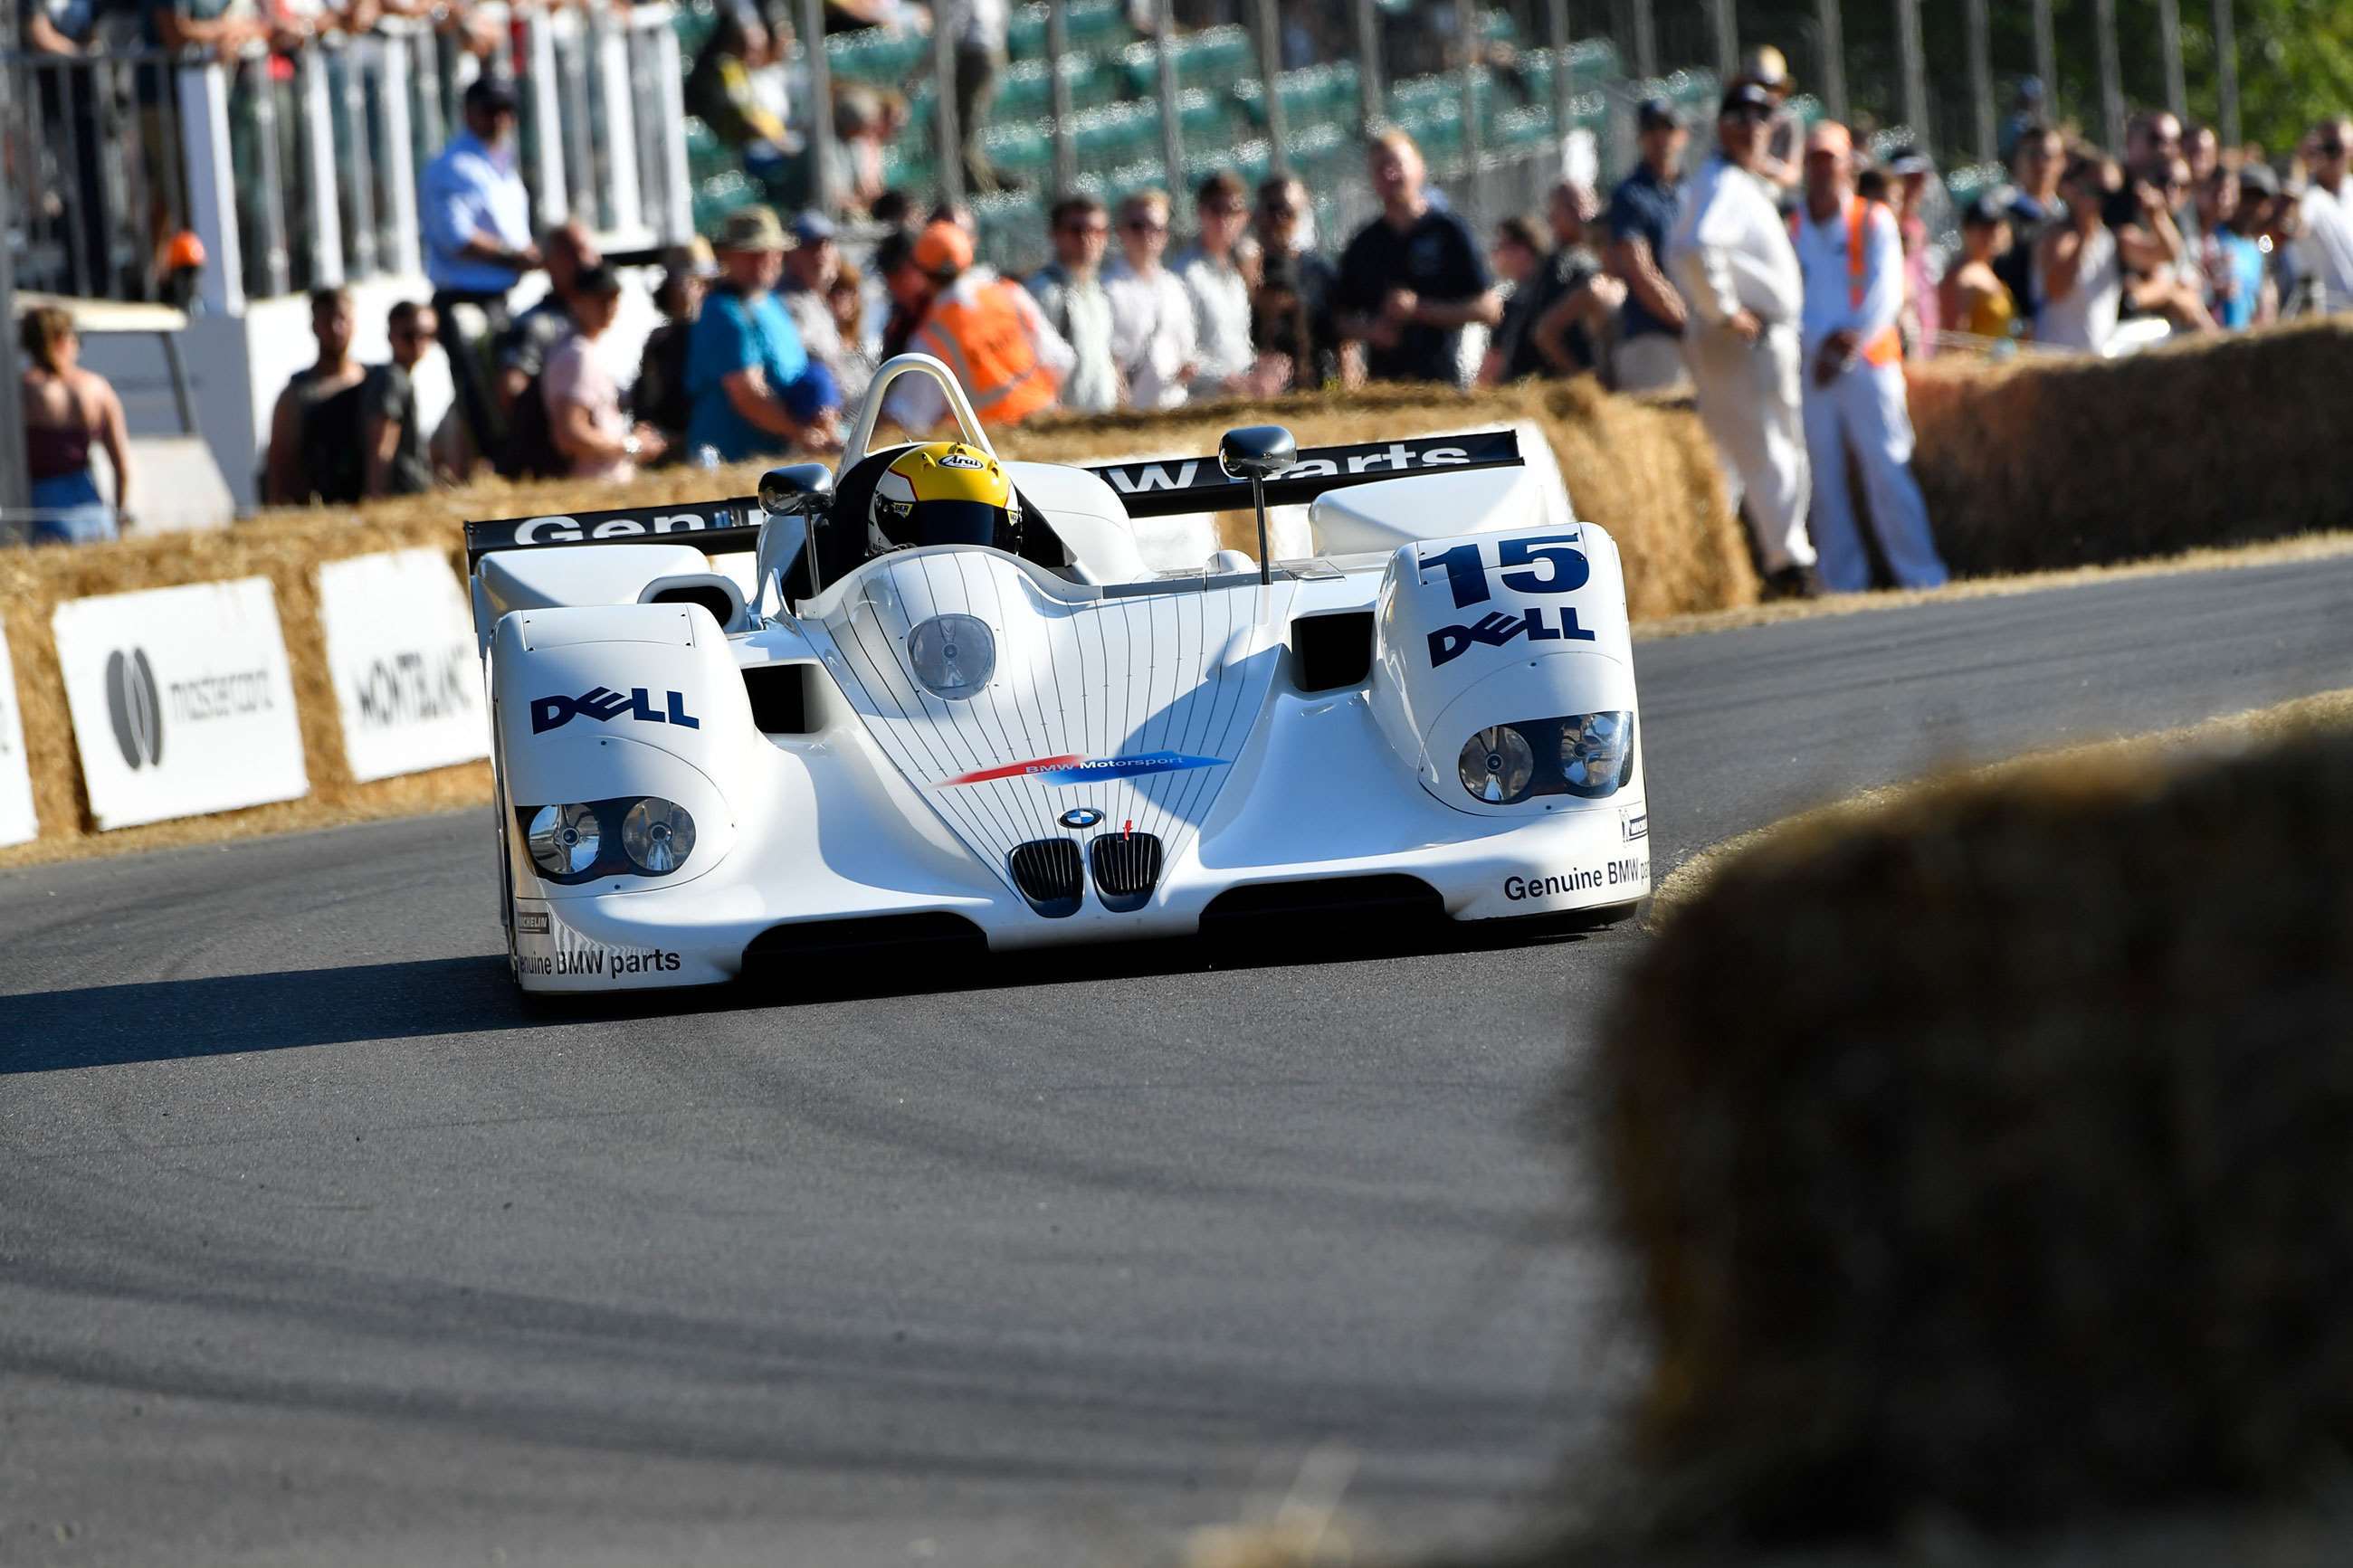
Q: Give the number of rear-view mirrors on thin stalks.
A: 2